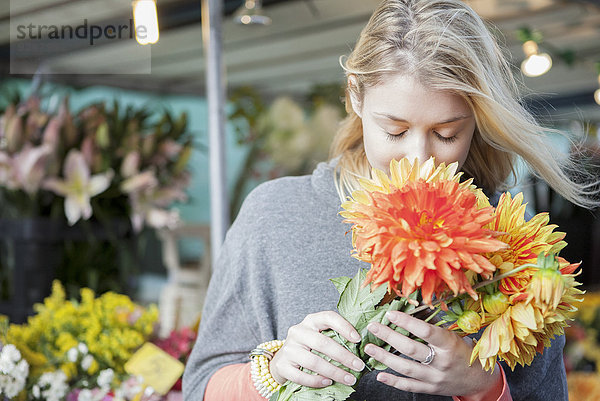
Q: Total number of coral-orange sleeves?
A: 2